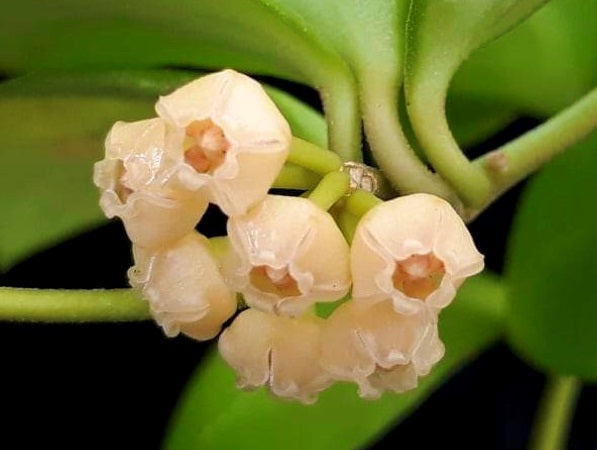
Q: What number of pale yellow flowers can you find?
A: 7